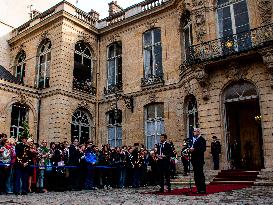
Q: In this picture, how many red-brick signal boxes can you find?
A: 0